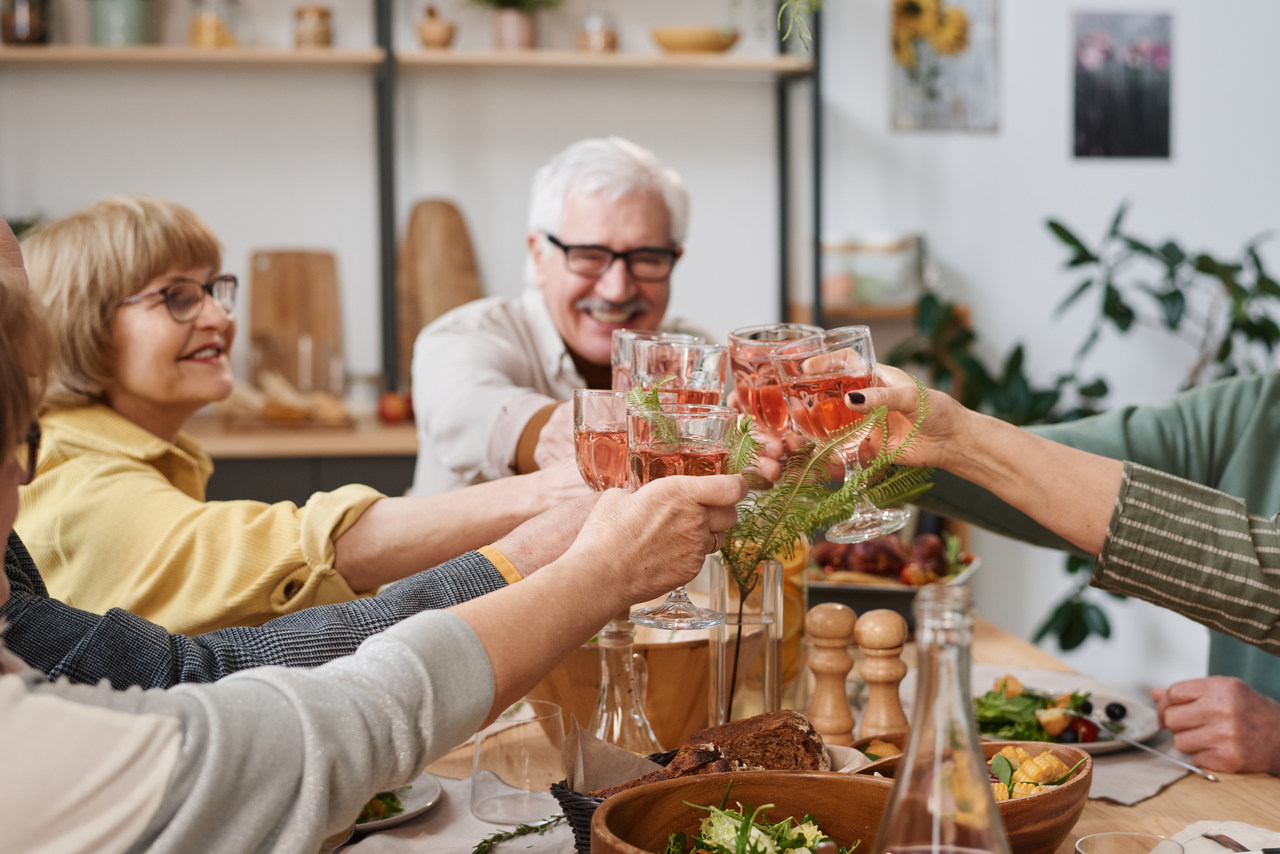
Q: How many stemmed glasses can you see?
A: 6